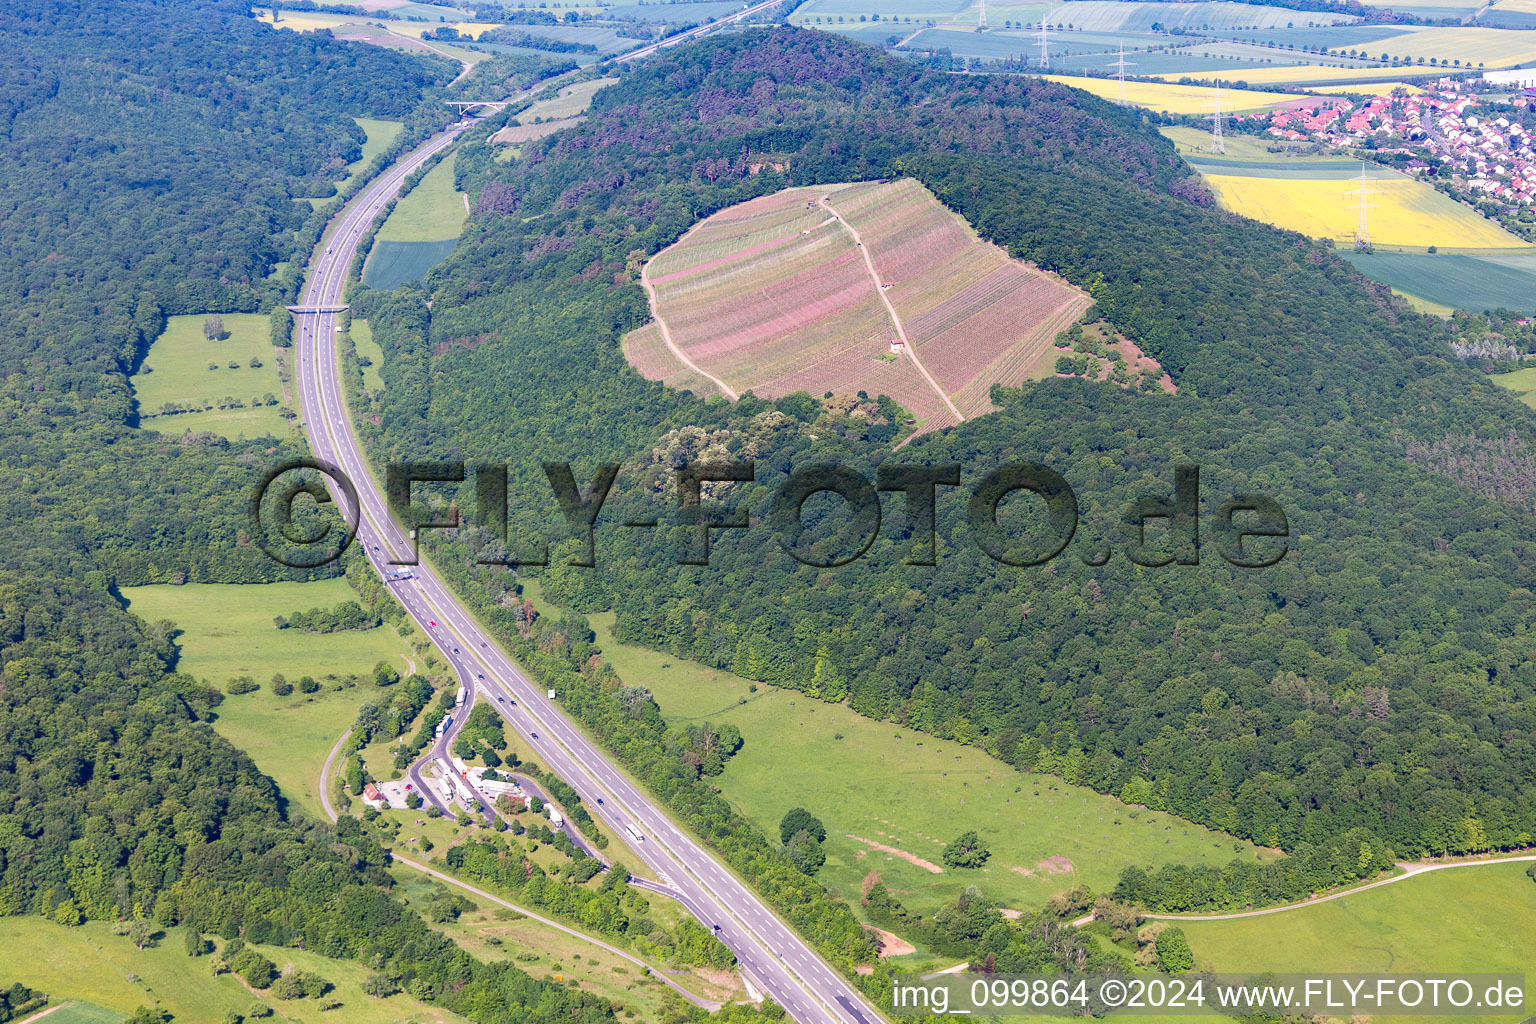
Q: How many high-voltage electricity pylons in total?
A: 5